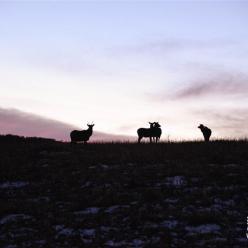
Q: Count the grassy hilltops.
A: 1